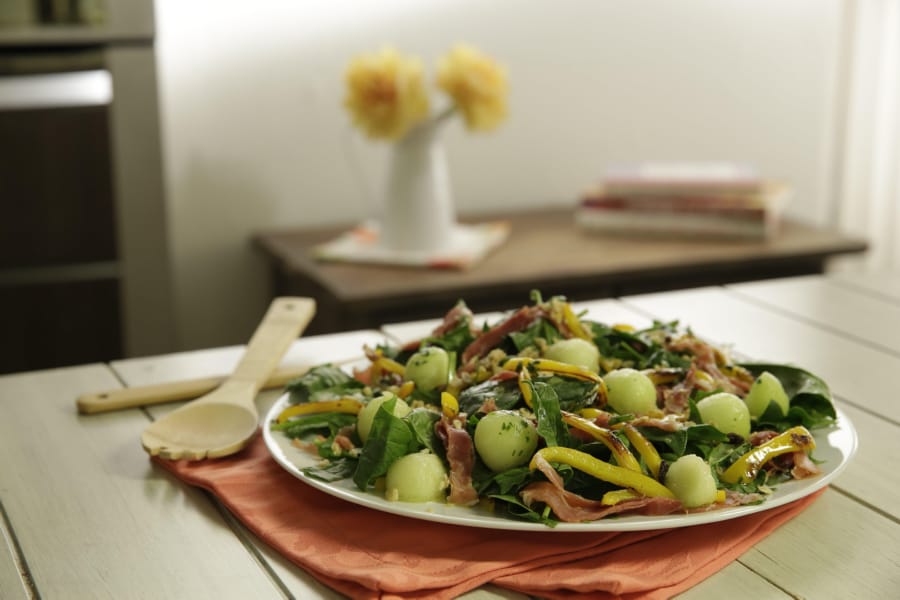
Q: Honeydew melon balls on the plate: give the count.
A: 9